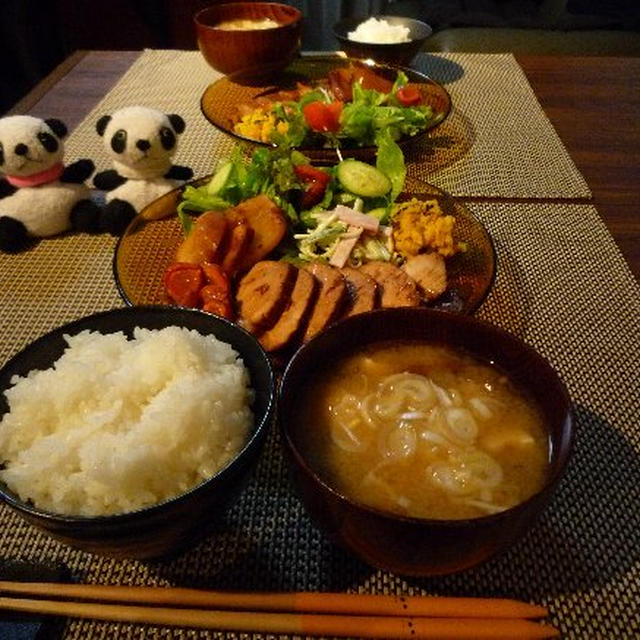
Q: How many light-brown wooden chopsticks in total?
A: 2